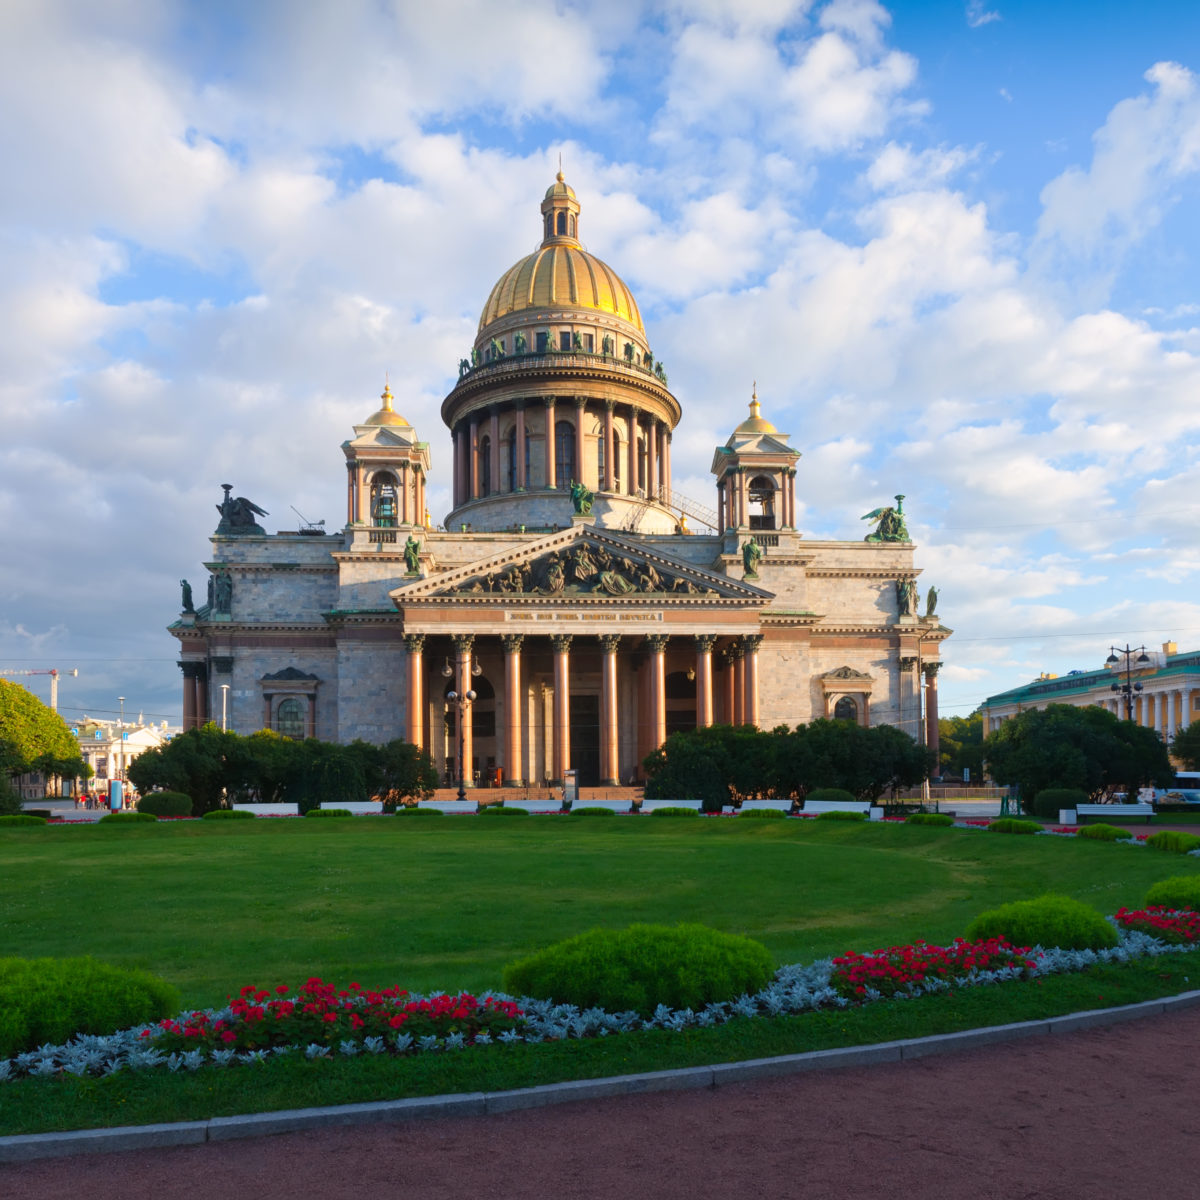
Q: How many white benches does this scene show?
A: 9